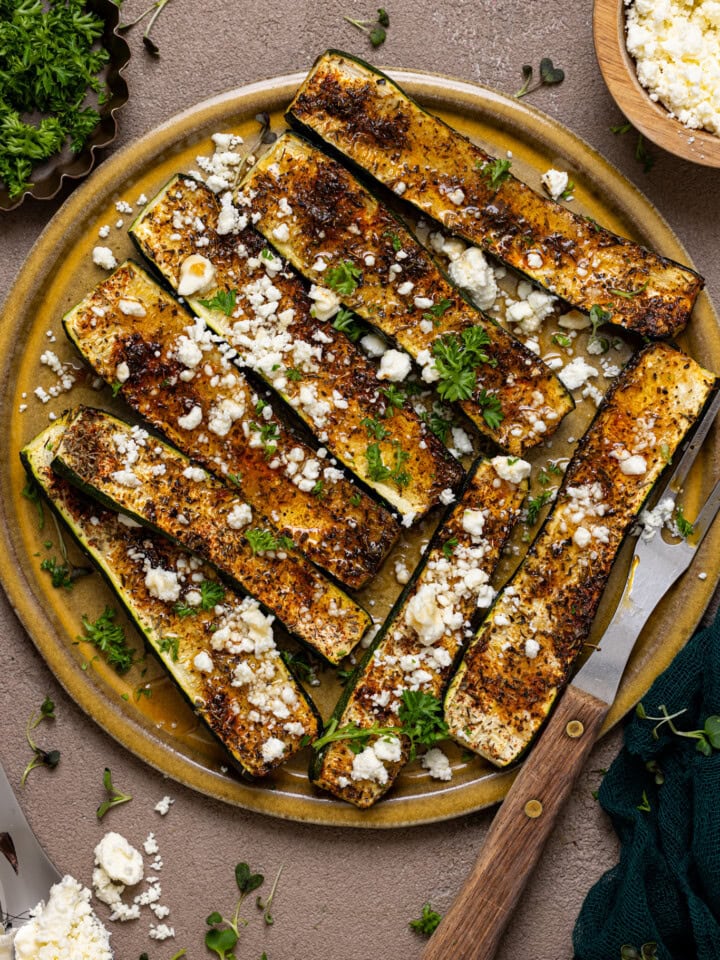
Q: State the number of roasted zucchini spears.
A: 8